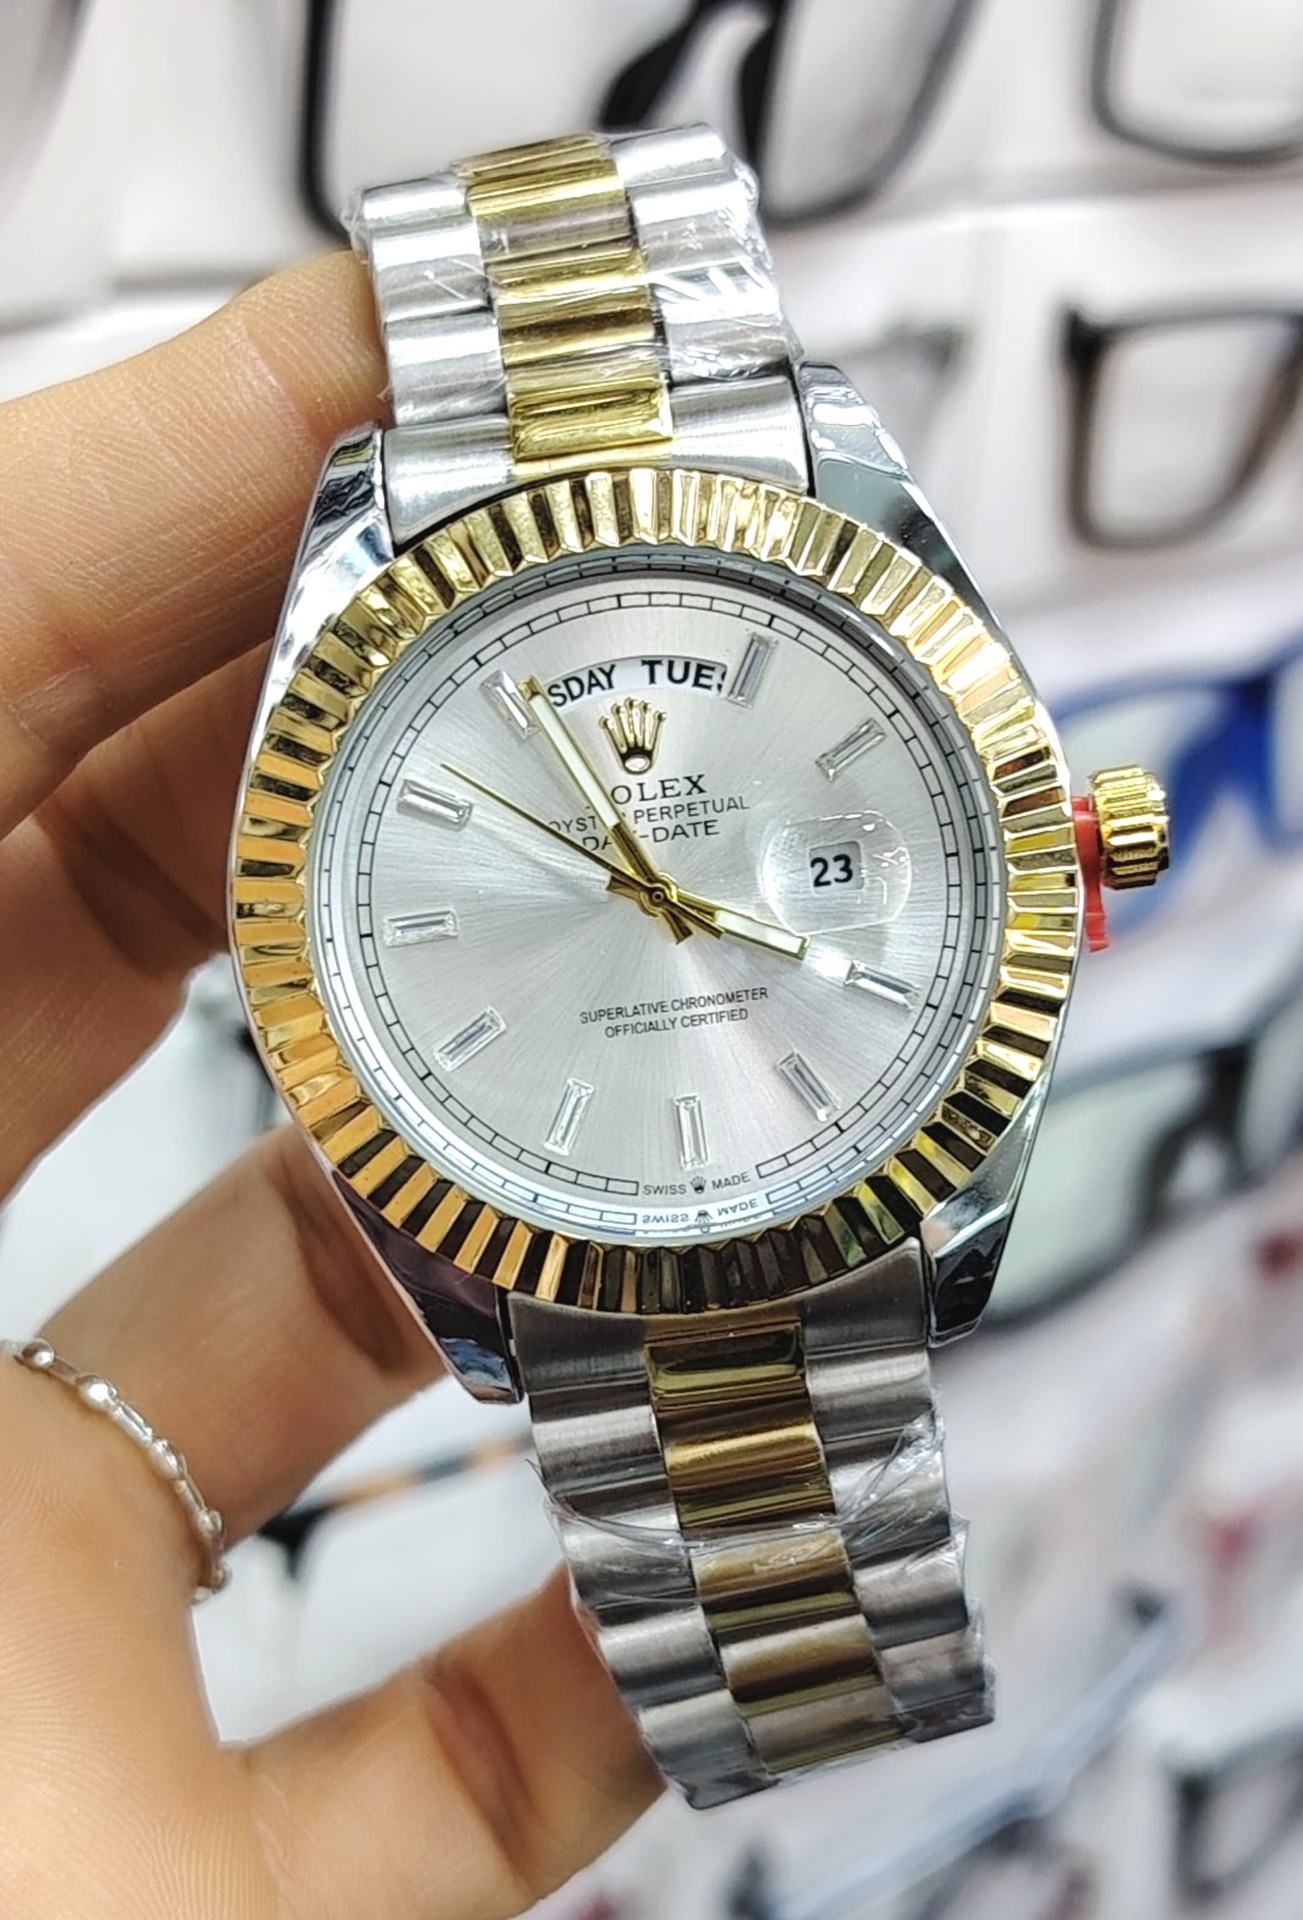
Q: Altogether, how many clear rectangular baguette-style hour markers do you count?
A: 10